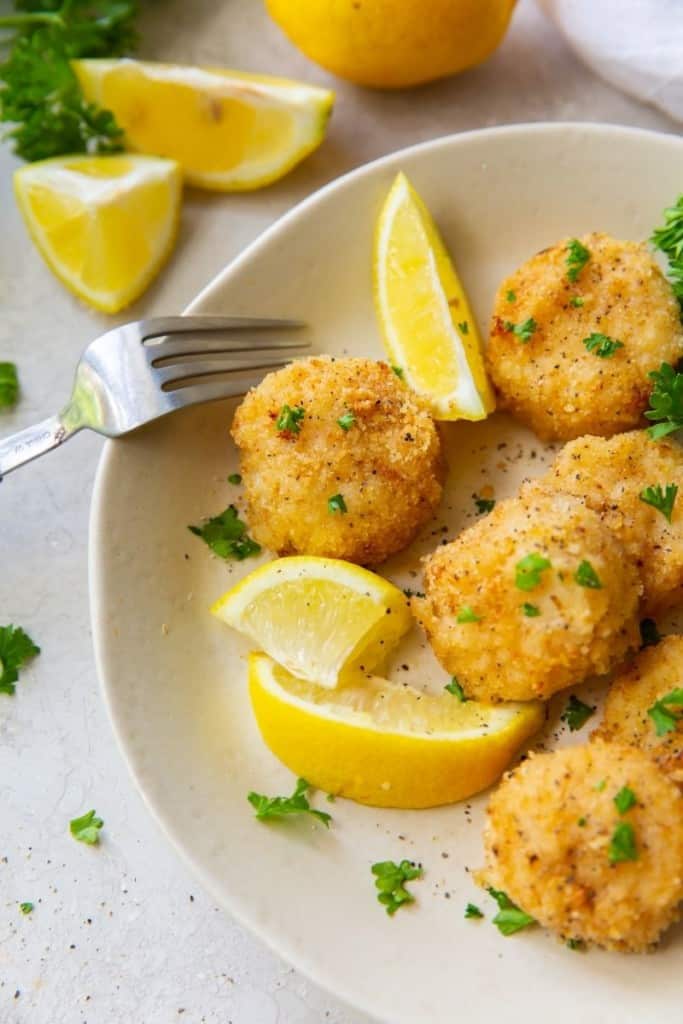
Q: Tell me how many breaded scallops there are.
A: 6